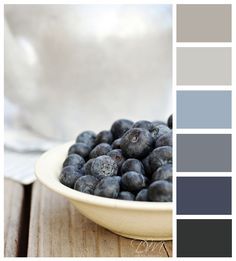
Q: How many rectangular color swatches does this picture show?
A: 6